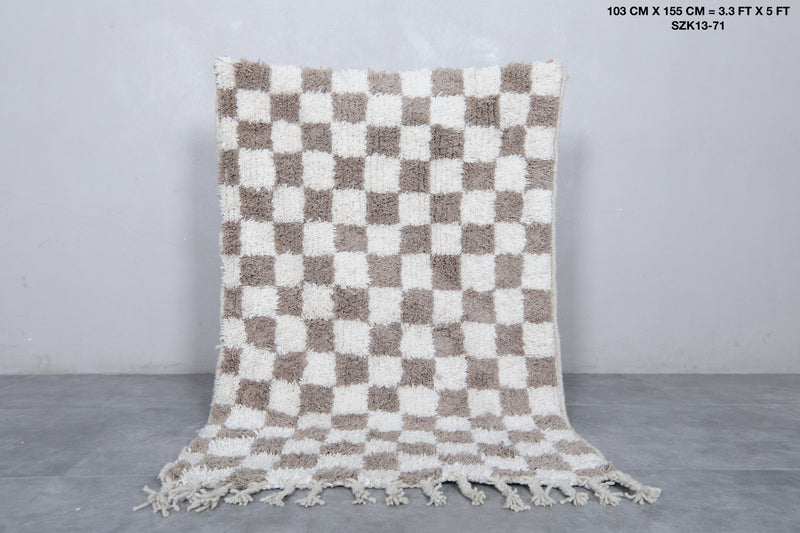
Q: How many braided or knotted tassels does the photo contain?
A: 14